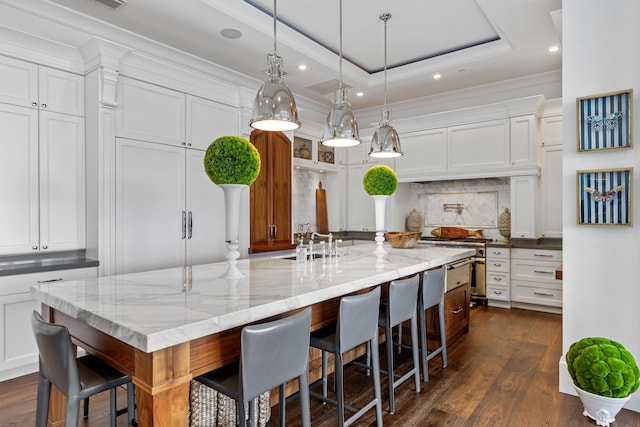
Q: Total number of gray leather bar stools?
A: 5